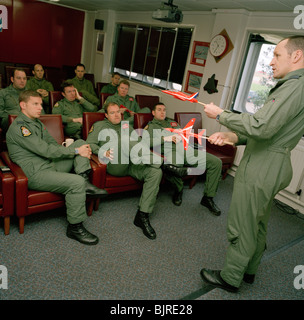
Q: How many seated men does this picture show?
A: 9